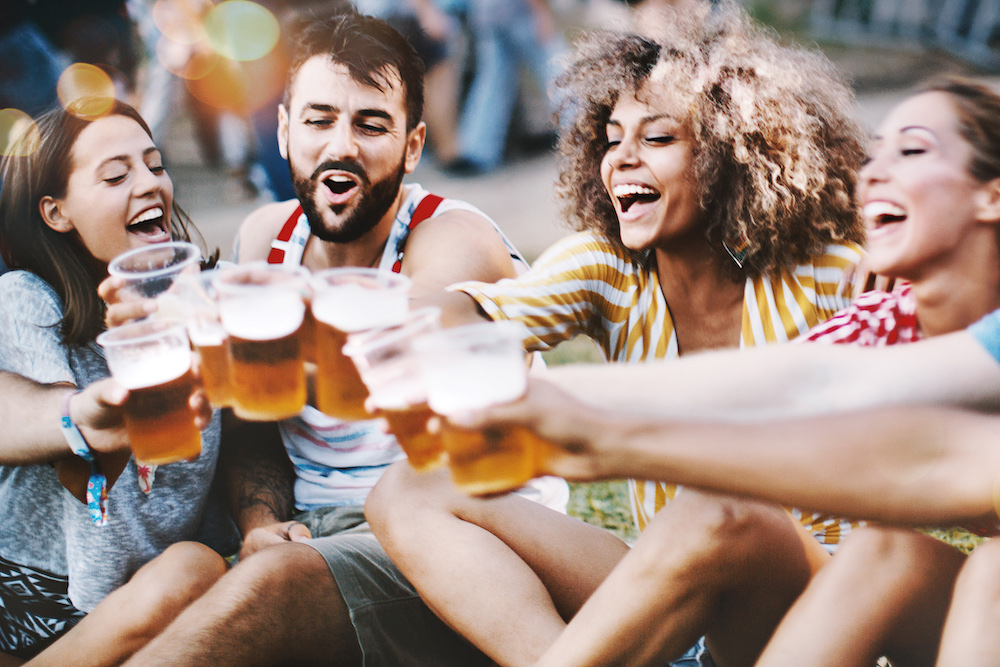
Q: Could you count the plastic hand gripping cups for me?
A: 7